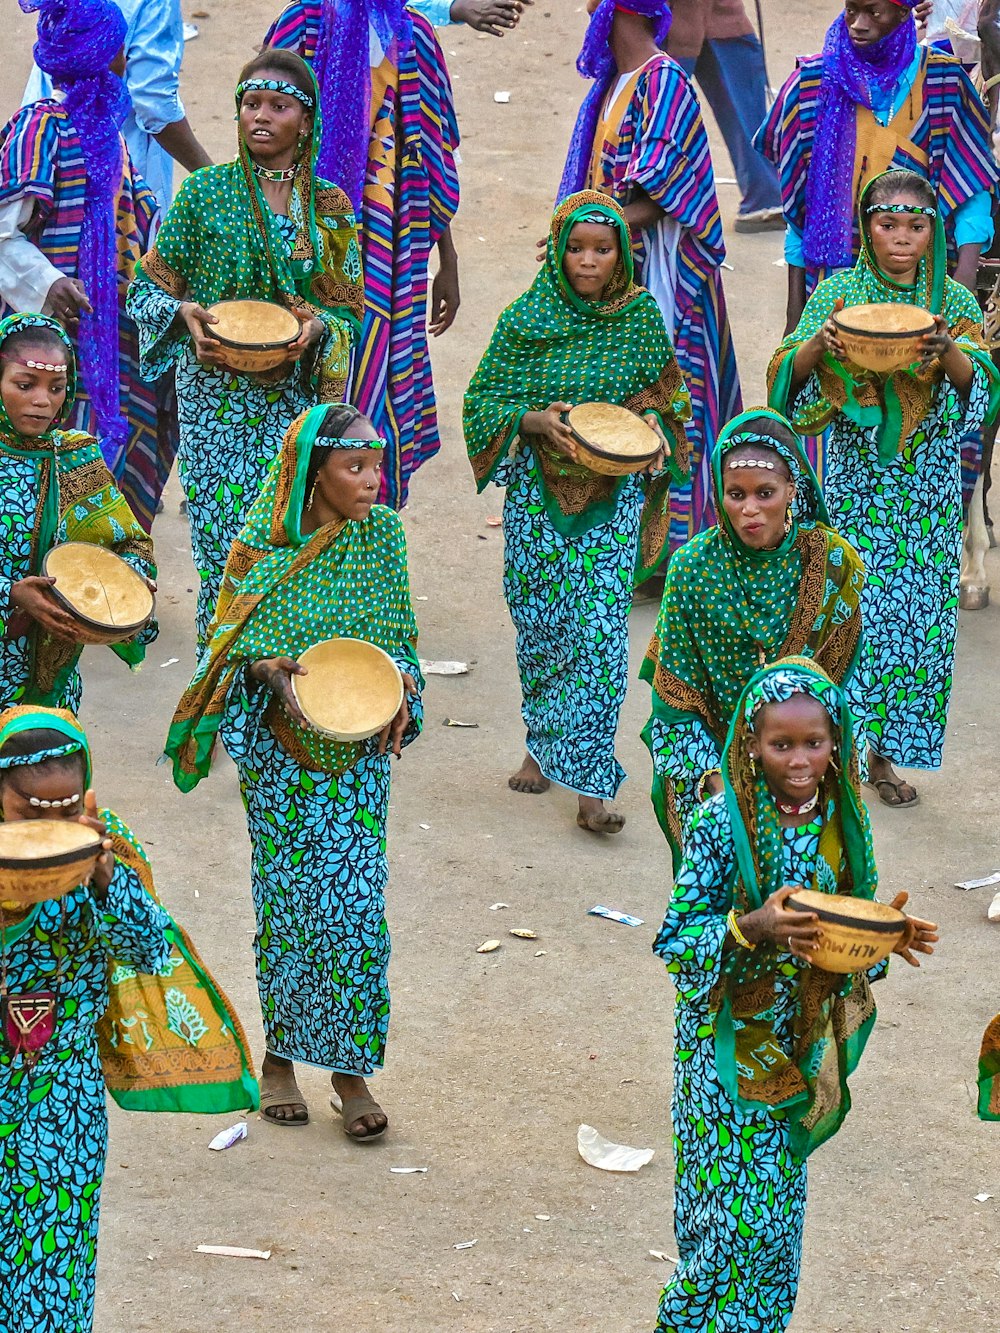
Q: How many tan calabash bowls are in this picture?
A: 7